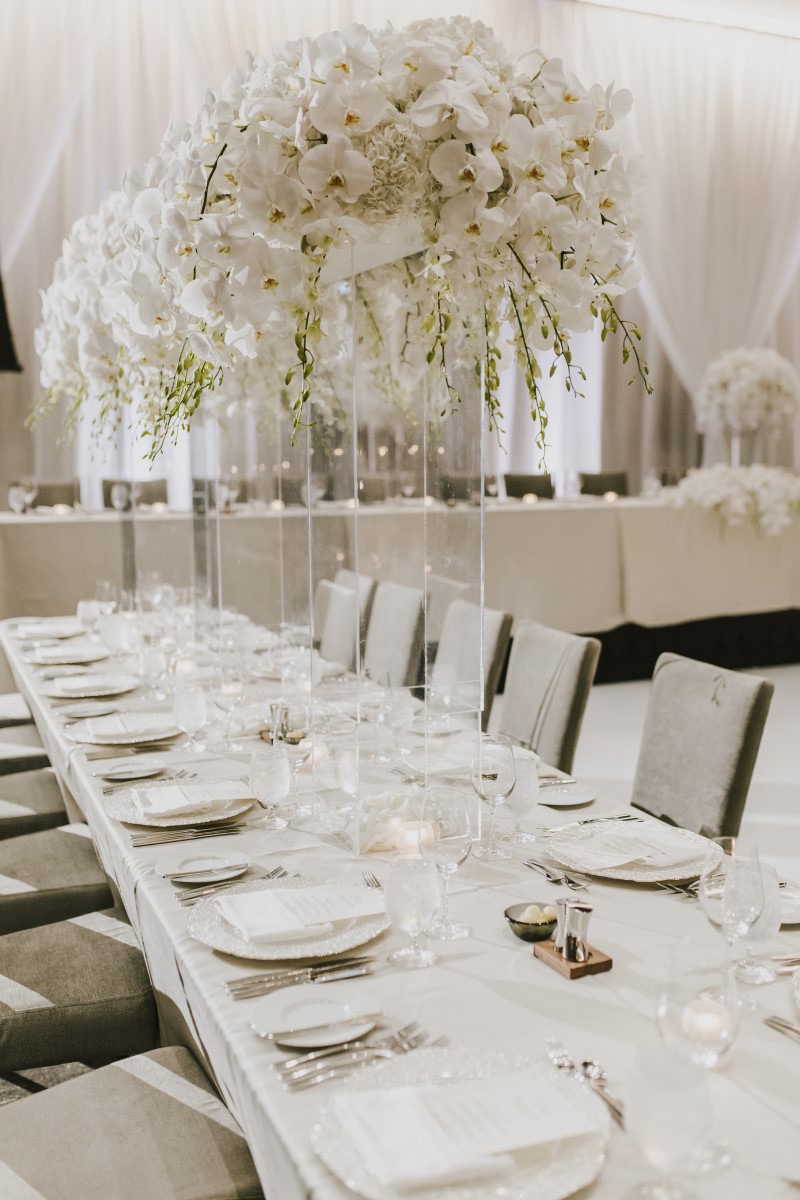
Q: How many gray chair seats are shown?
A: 6